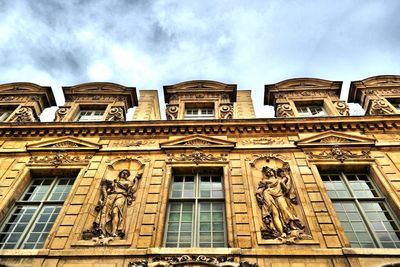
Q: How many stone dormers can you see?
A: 5